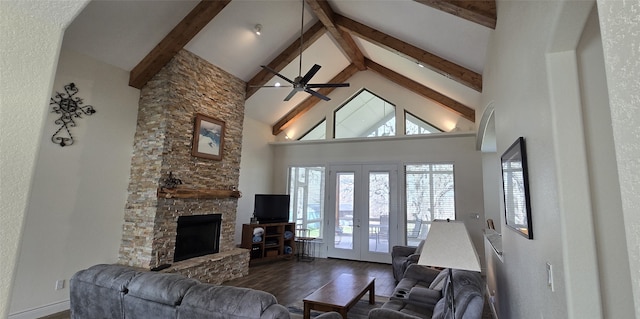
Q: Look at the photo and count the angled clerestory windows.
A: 3